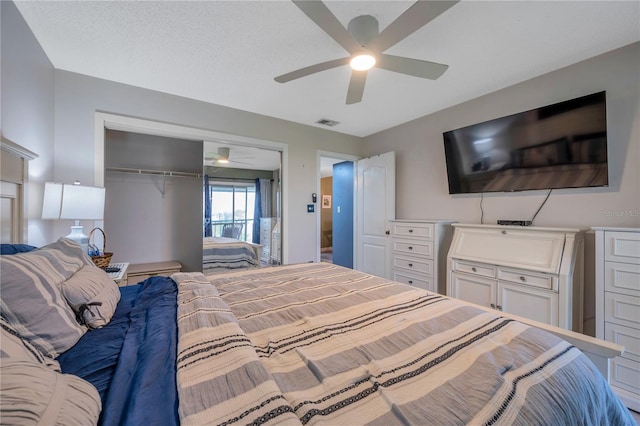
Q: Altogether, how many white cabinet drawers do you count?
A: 11